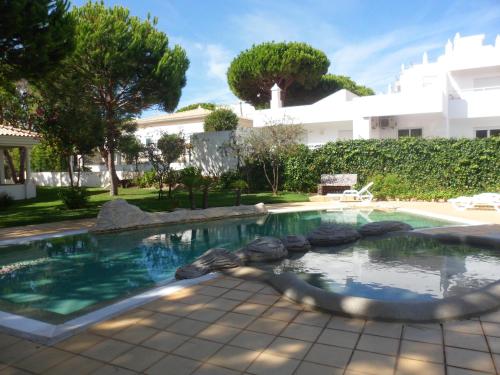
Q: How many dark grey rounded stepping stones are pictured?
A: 5